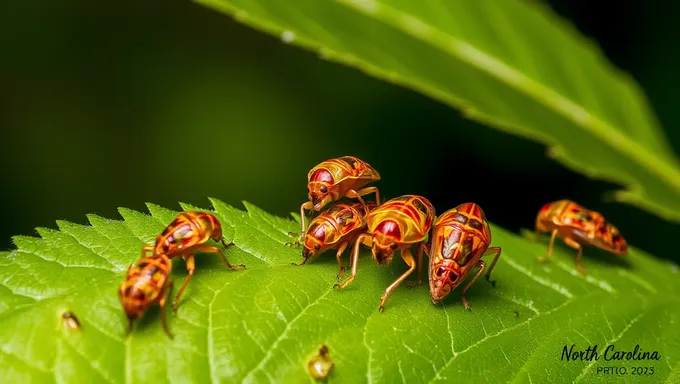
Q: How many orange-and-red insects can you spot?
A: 7